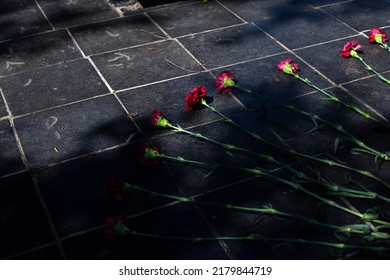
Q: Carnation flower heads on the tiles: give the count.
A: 9